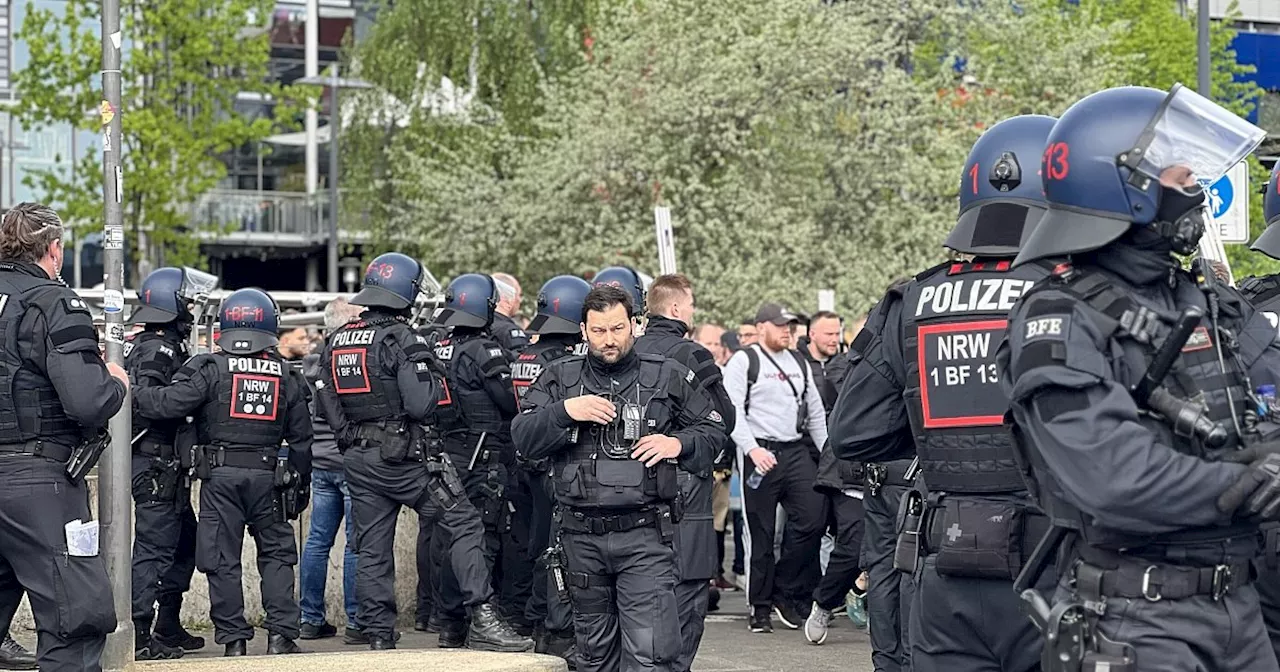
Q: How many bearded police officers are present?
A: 1